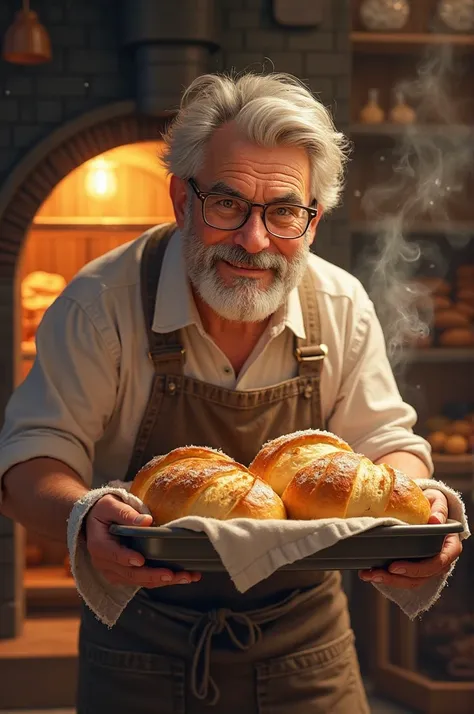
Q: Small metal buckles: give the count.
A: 2